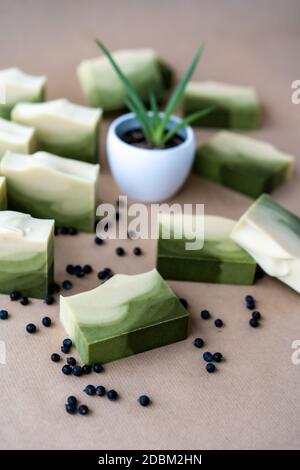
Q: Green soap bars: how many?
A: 12